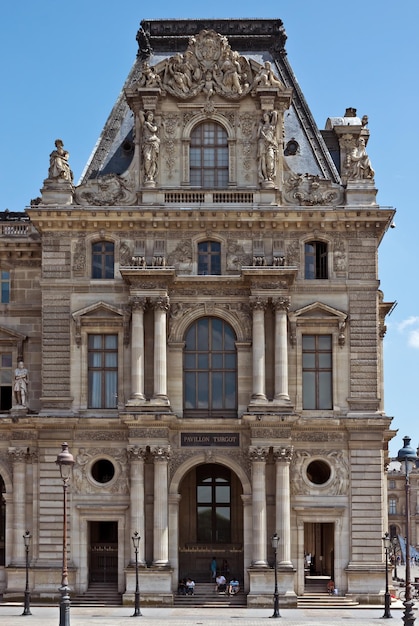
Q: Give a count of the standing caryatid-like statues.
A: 2